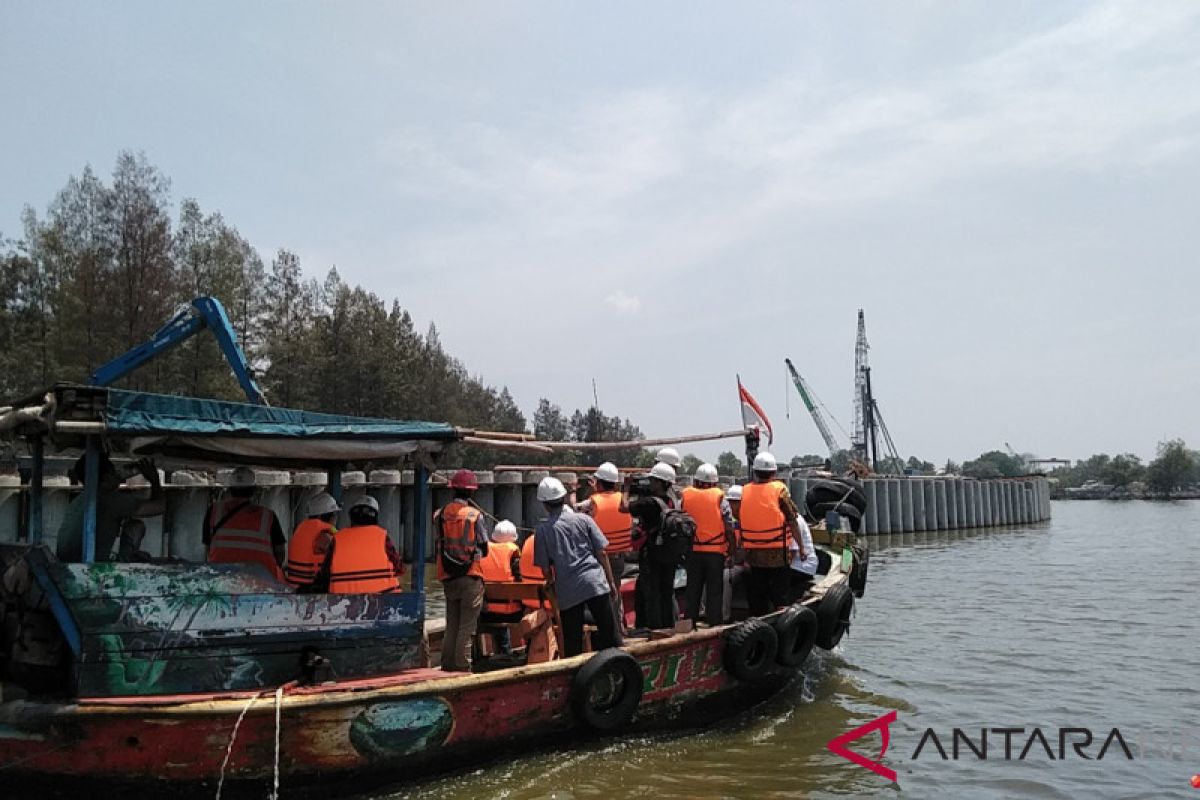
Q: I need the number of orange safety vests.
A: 9